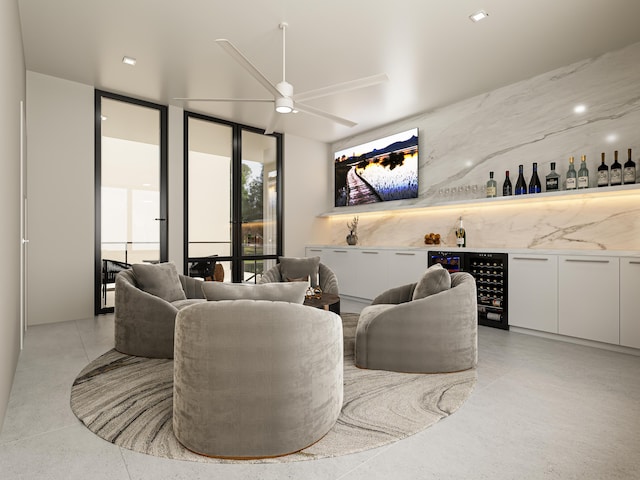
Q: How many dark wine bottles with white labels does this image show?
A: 3